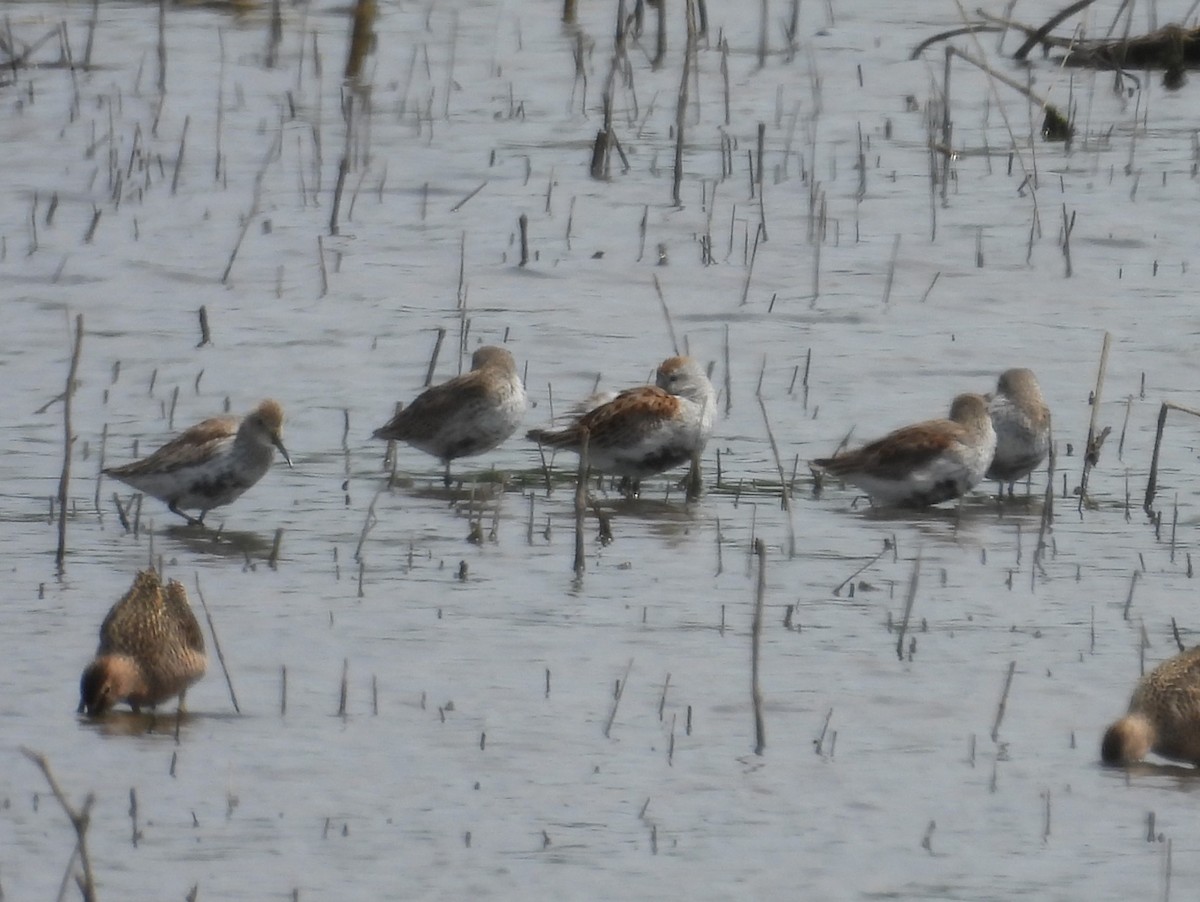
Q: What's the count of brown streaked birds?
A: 2